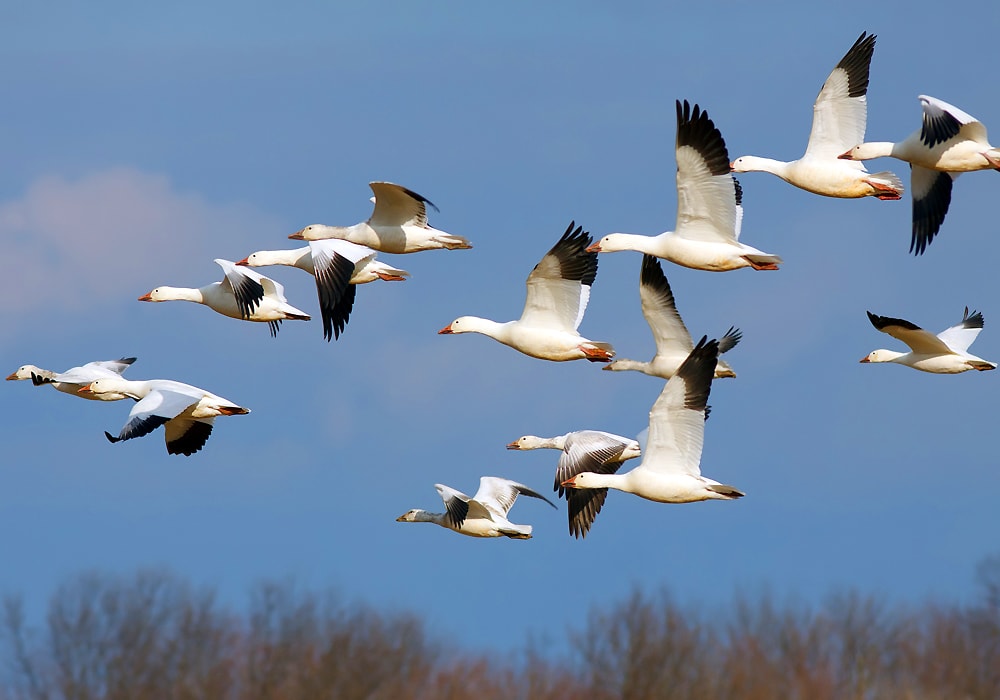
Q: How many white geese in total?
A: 14